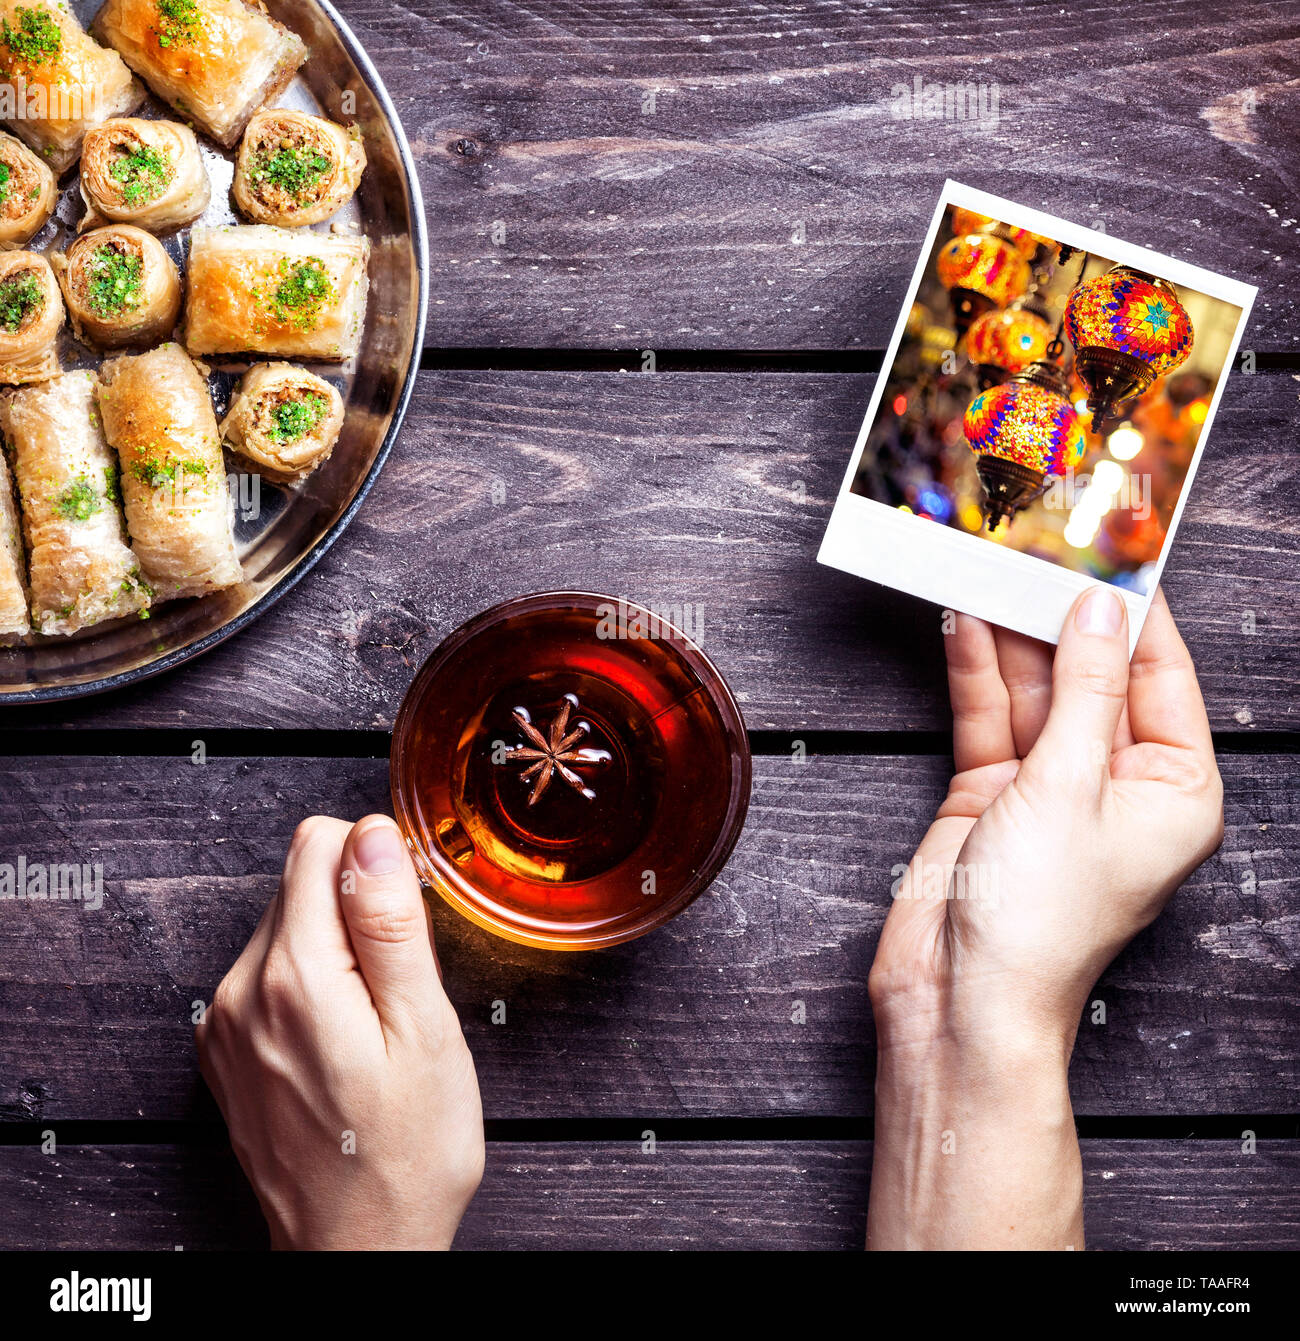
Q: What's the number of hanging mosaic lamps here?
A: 4